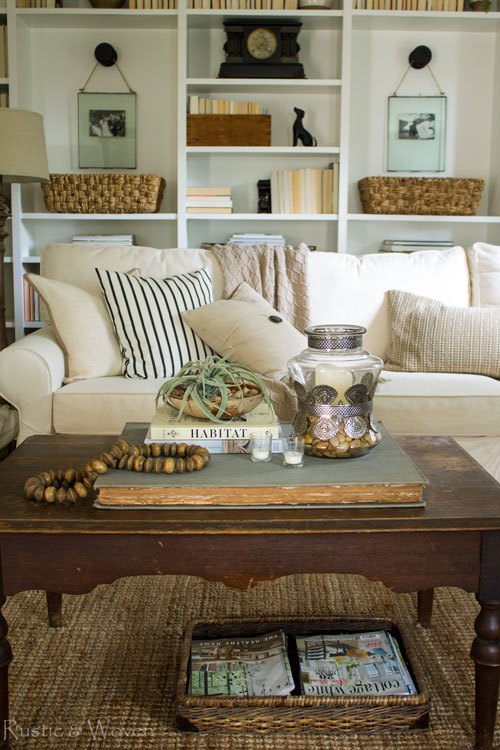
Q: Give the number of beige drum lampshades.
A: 1